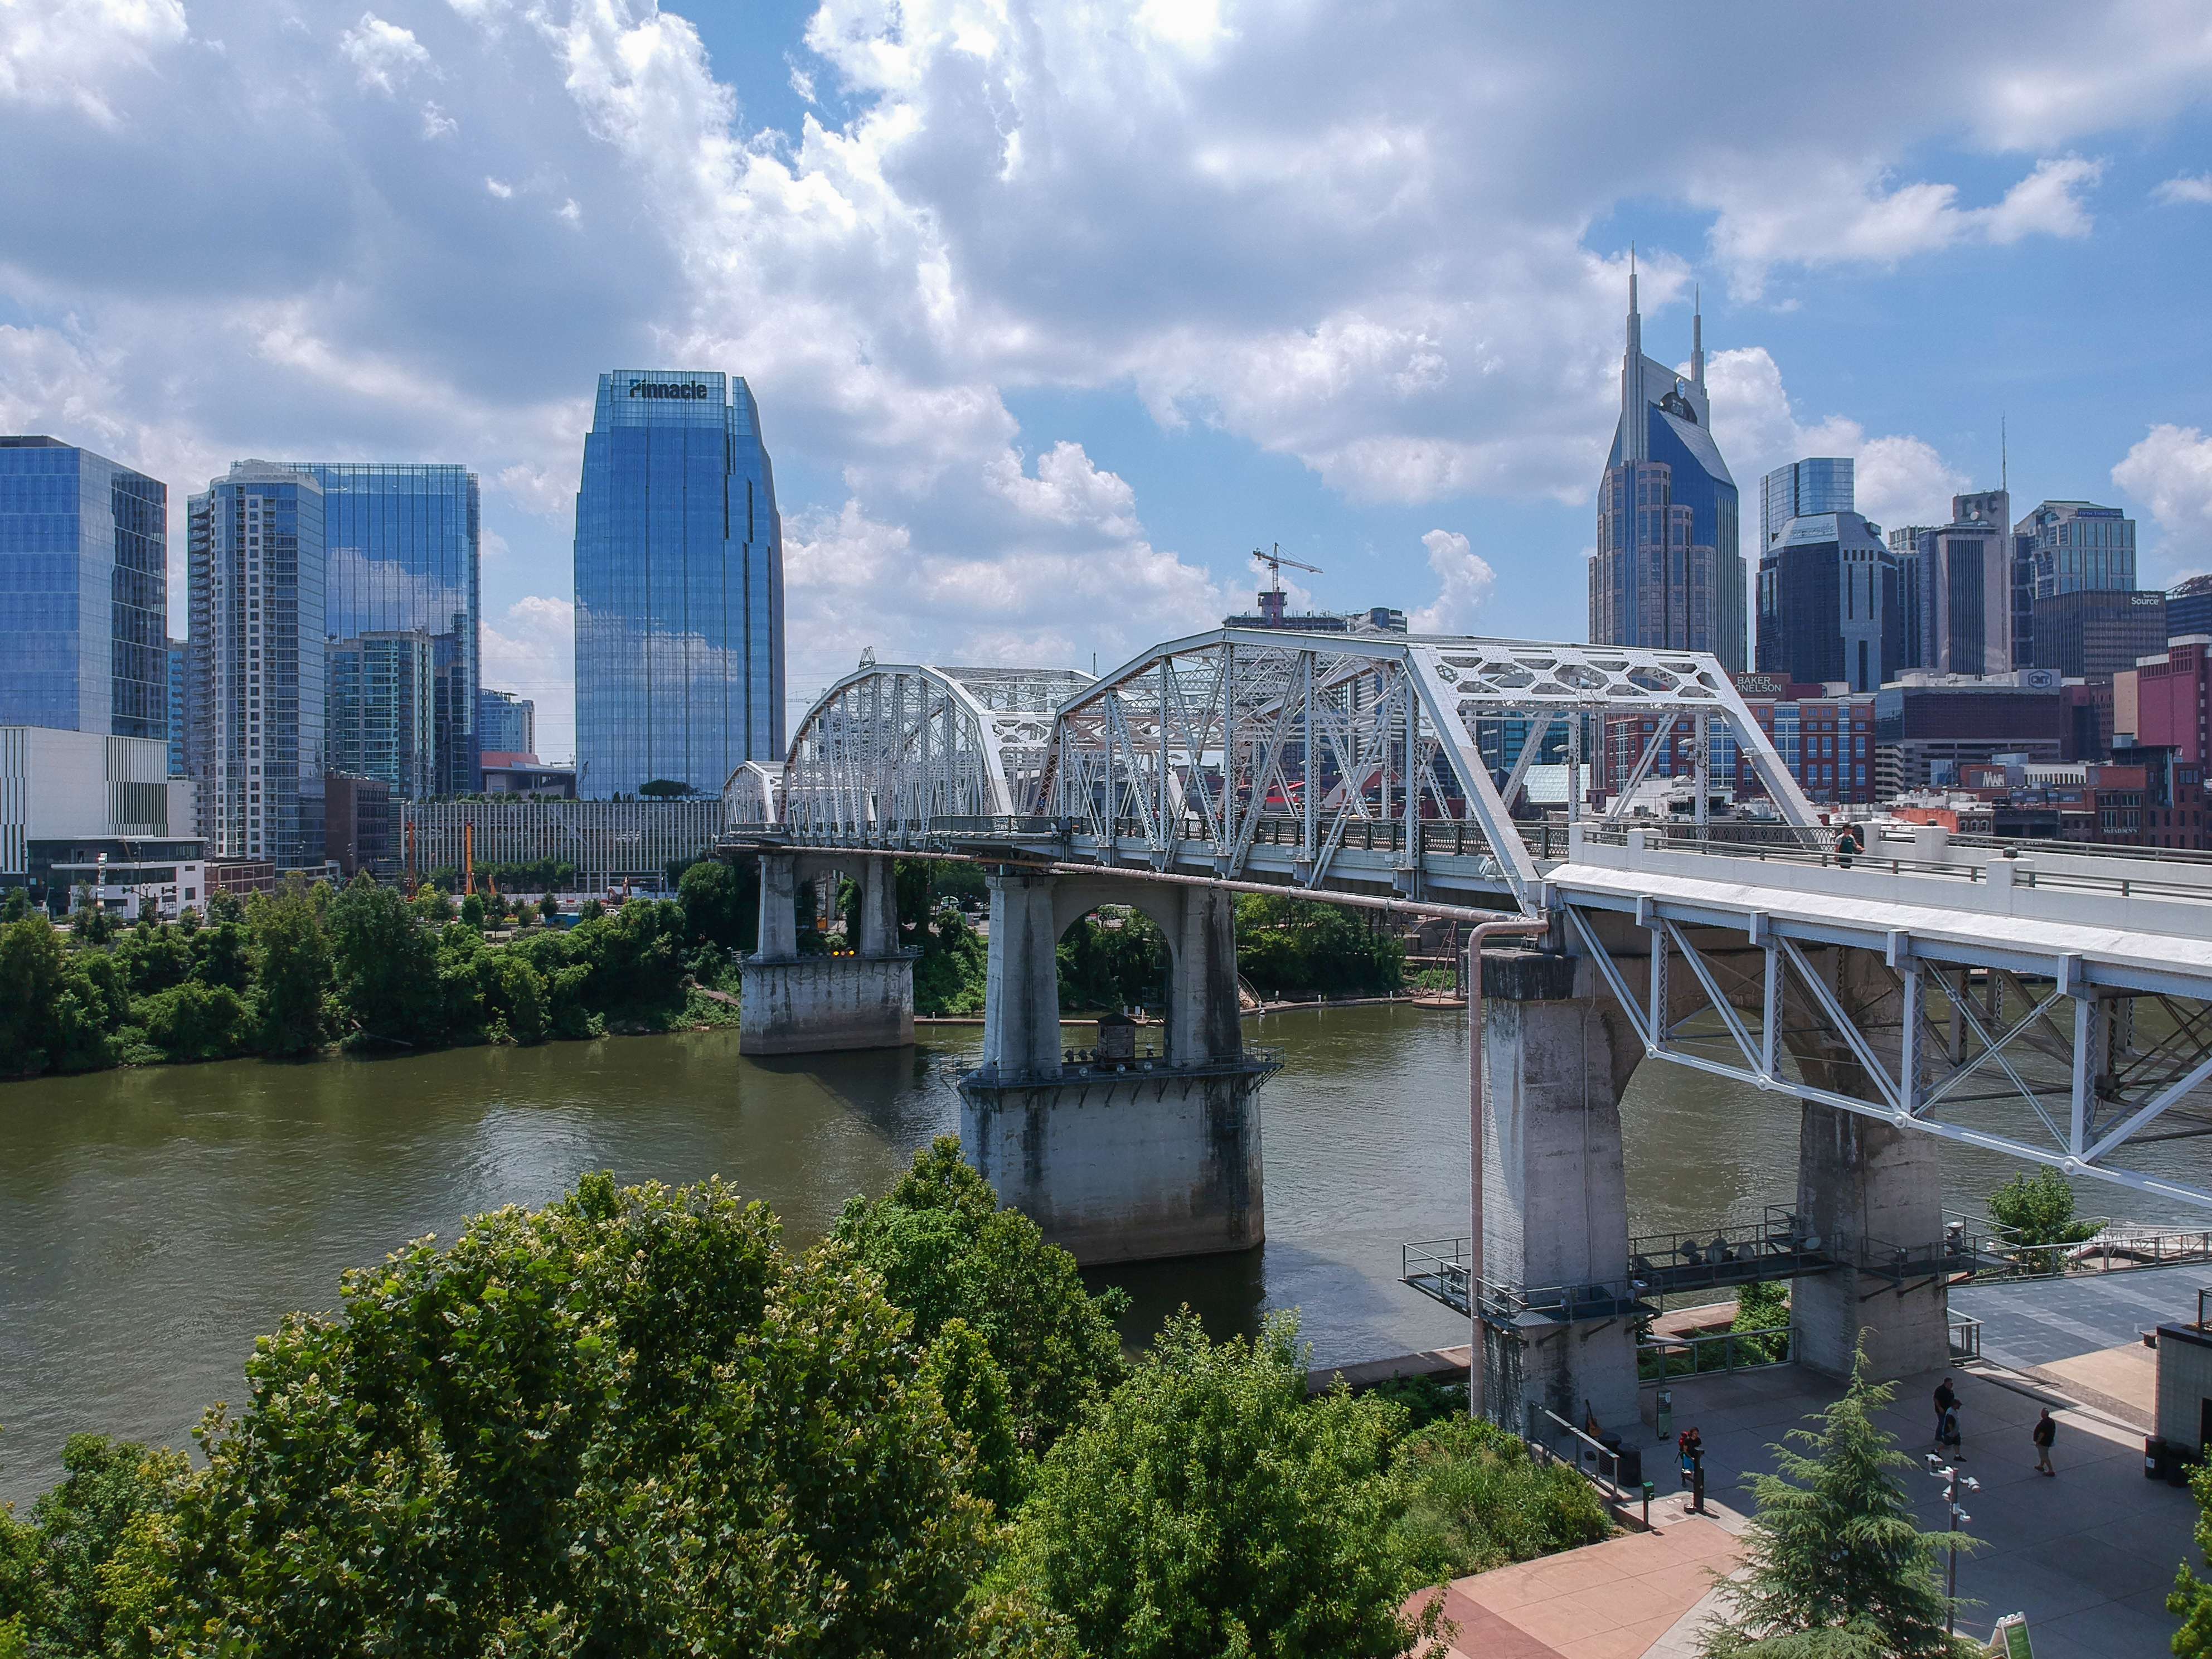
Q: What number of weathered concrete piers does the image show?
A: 3